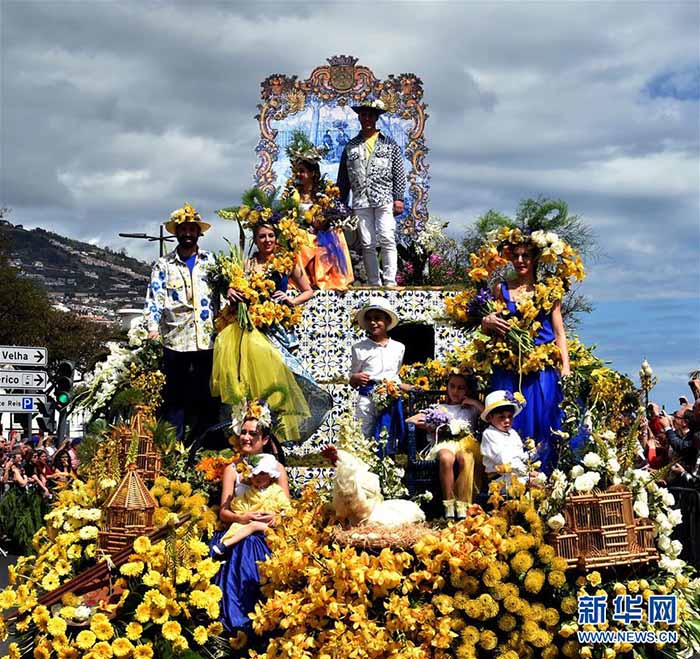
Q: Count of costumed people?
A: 10